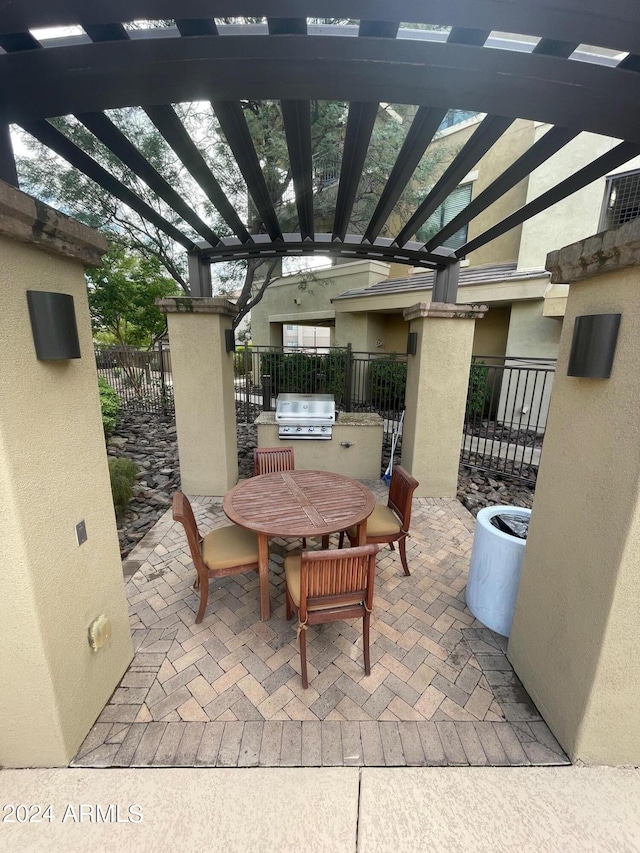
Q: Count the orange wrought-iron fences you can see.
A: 0